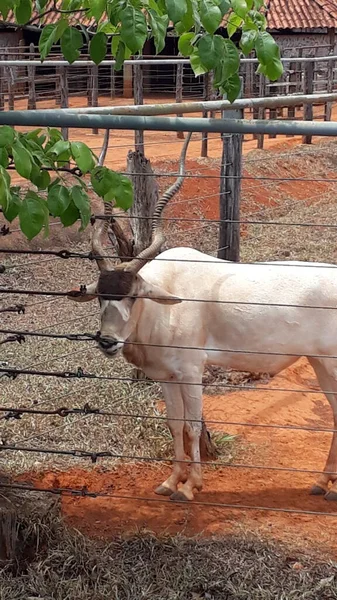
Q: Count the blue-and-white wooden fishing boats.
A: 0